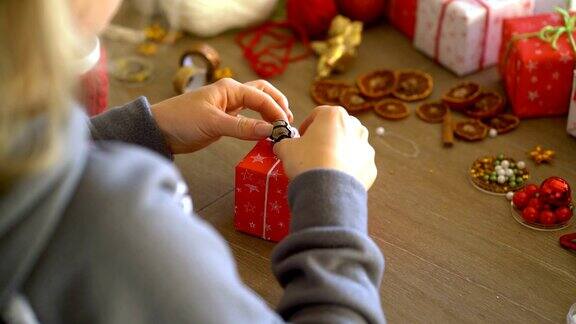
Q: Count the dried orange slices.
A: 10